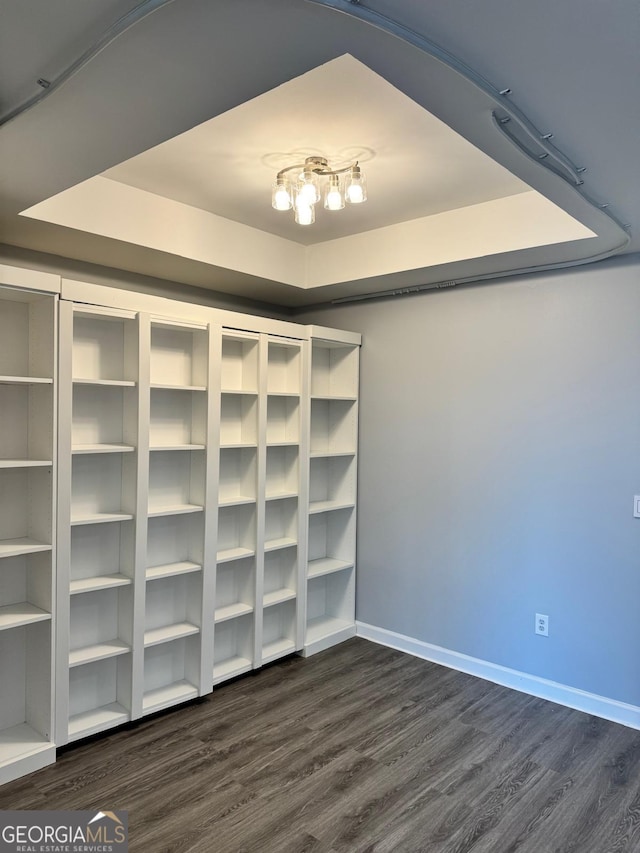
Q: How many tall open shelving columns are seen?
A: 6